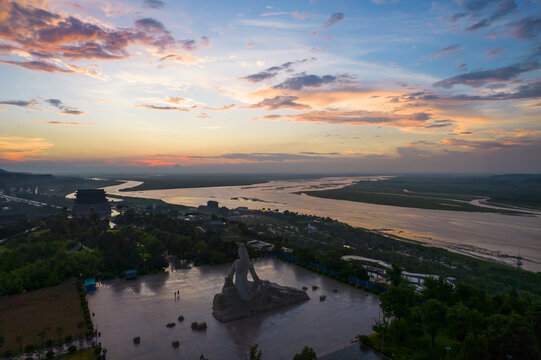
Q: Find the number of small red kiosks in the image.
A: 0